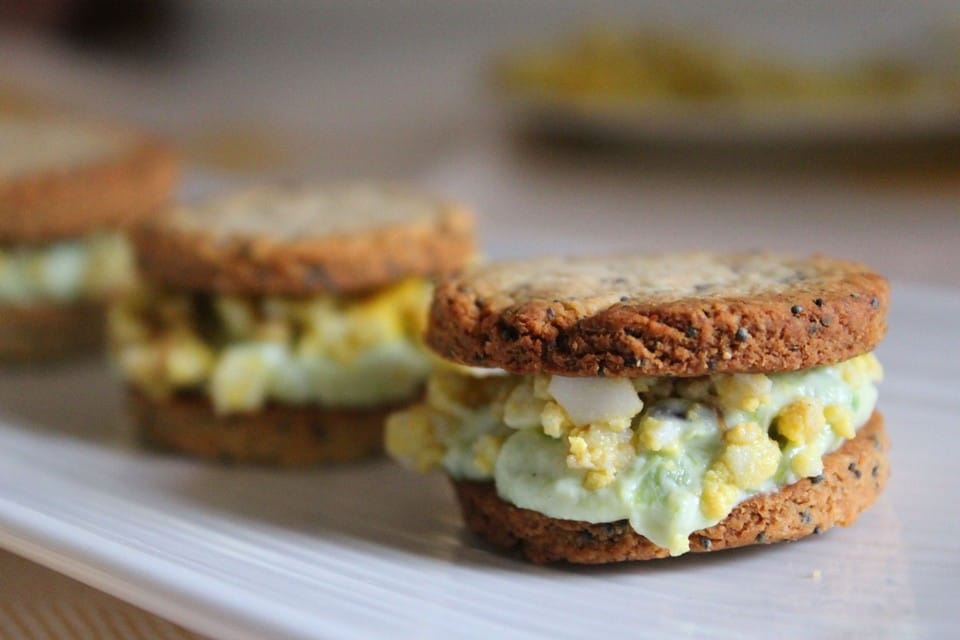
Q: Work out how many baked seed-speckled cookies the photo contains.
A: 6